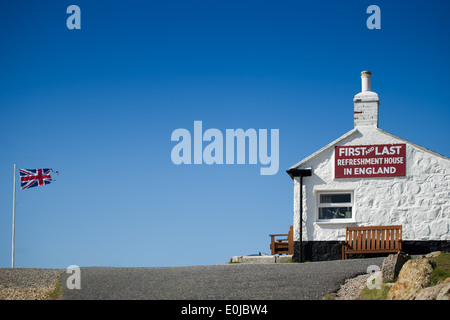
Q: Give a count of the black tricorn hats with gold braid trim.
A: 0